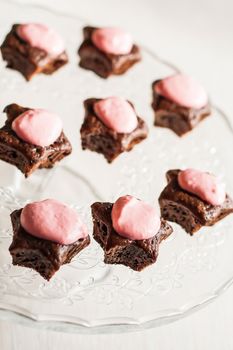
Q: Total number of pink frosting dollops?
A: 8